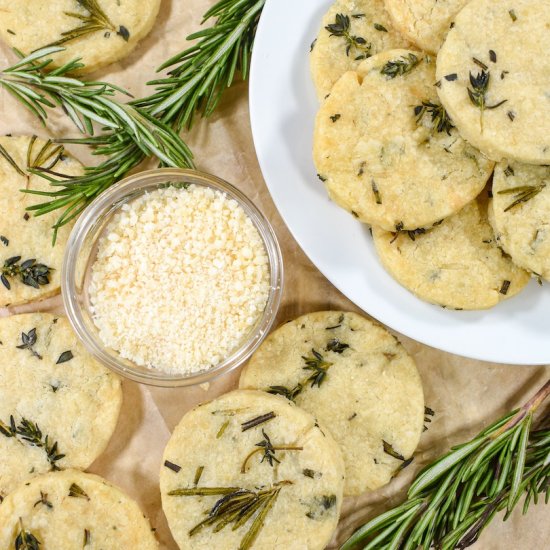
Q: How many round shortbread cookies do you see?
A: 12